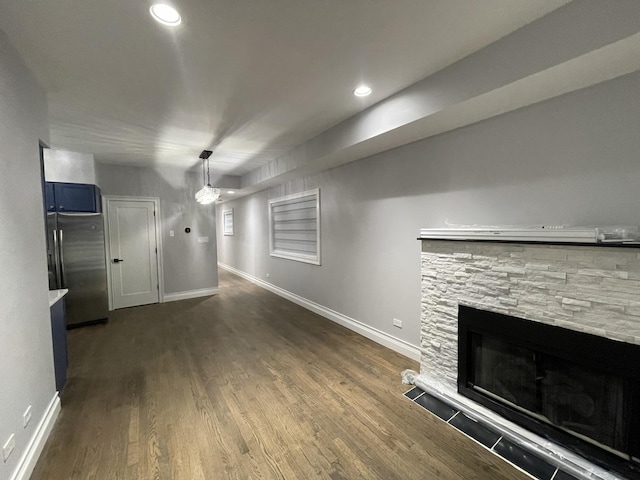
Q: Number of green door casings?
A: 0